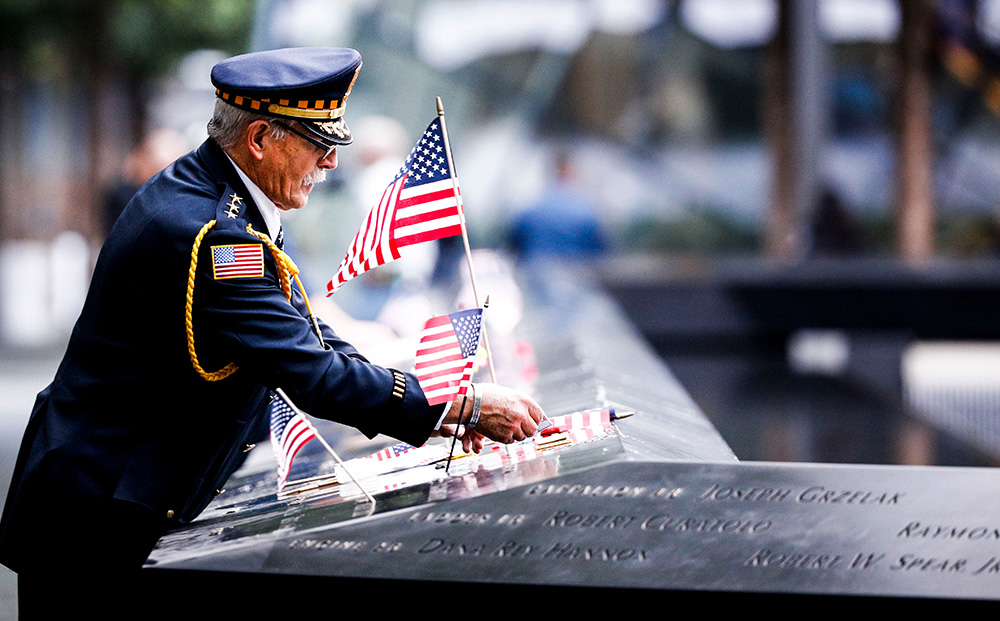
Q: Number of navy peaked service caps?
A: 1